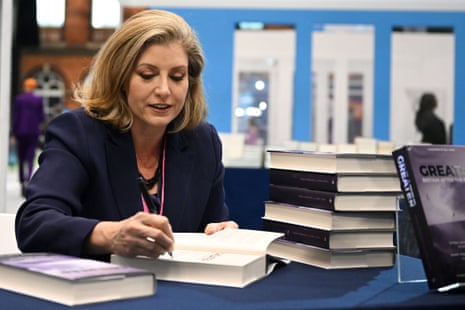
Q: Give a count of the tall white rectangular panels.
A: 3